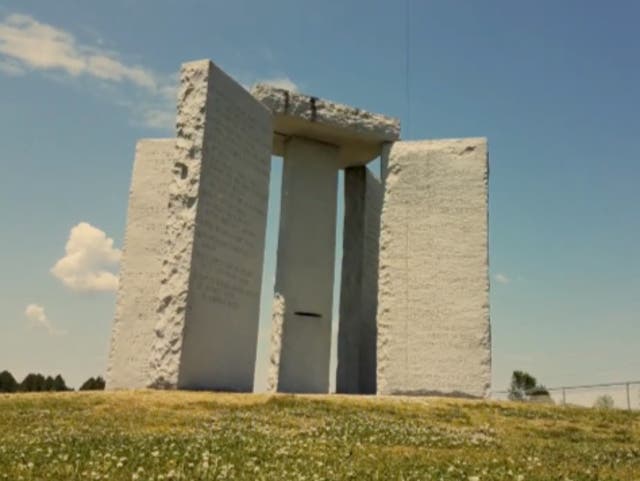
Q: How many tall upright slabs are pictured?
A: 5